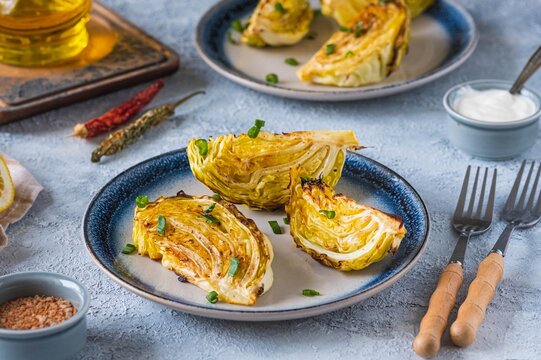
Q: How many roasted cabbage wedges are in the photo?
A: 6